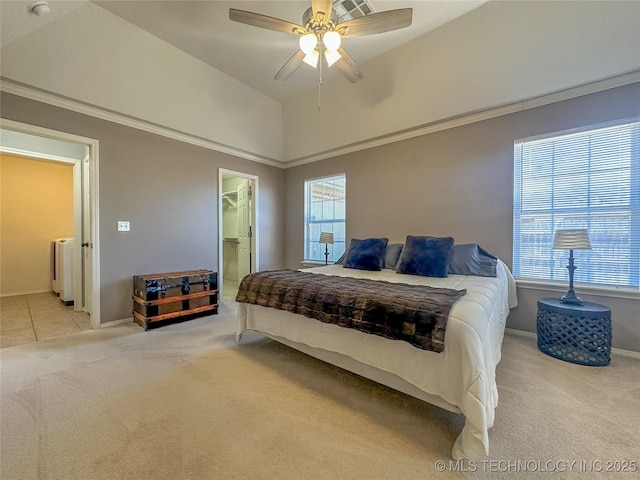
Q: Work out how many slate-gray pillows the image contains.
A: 2